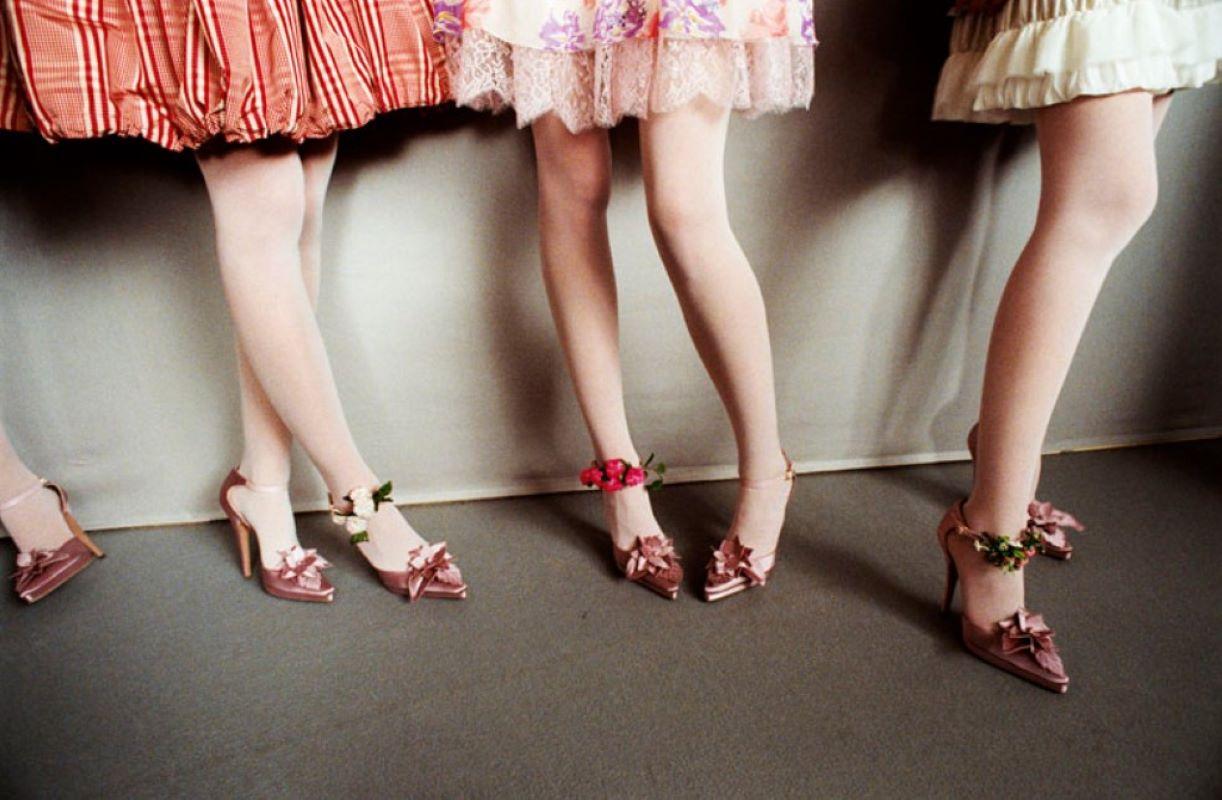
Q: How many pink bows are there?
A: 7